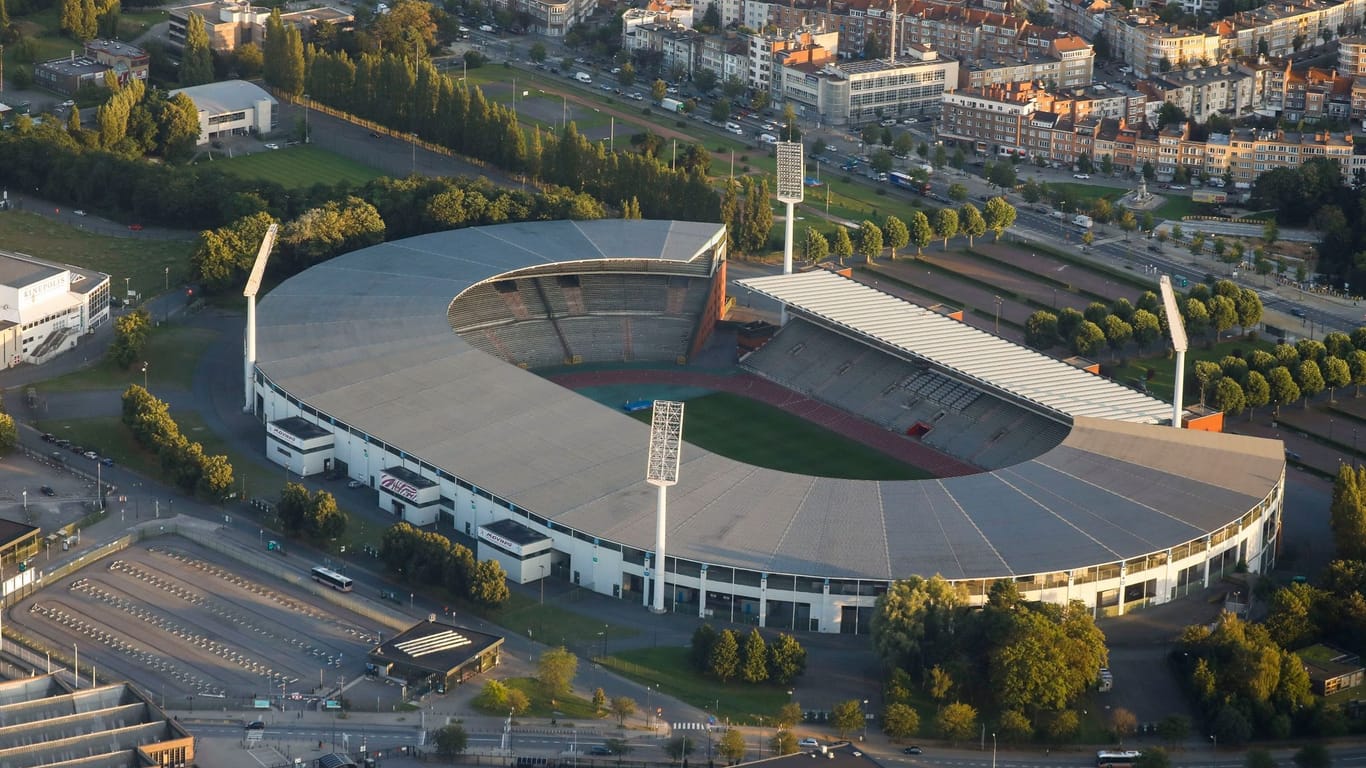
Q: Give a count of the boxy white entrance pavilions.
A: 3